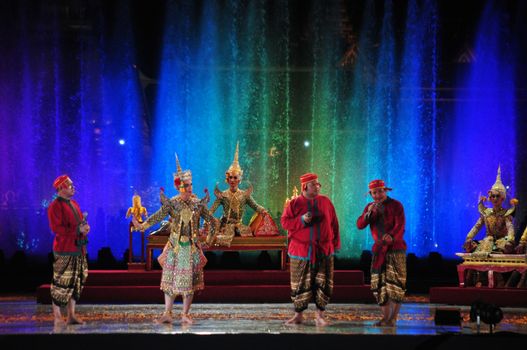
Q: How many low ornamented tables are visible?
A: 2